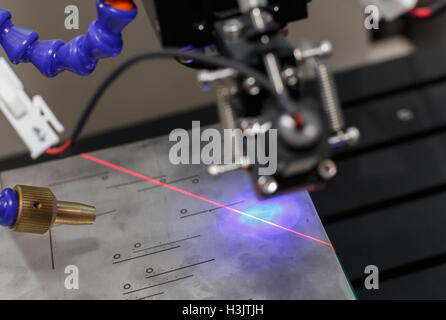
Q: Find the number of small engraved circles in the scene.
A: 8